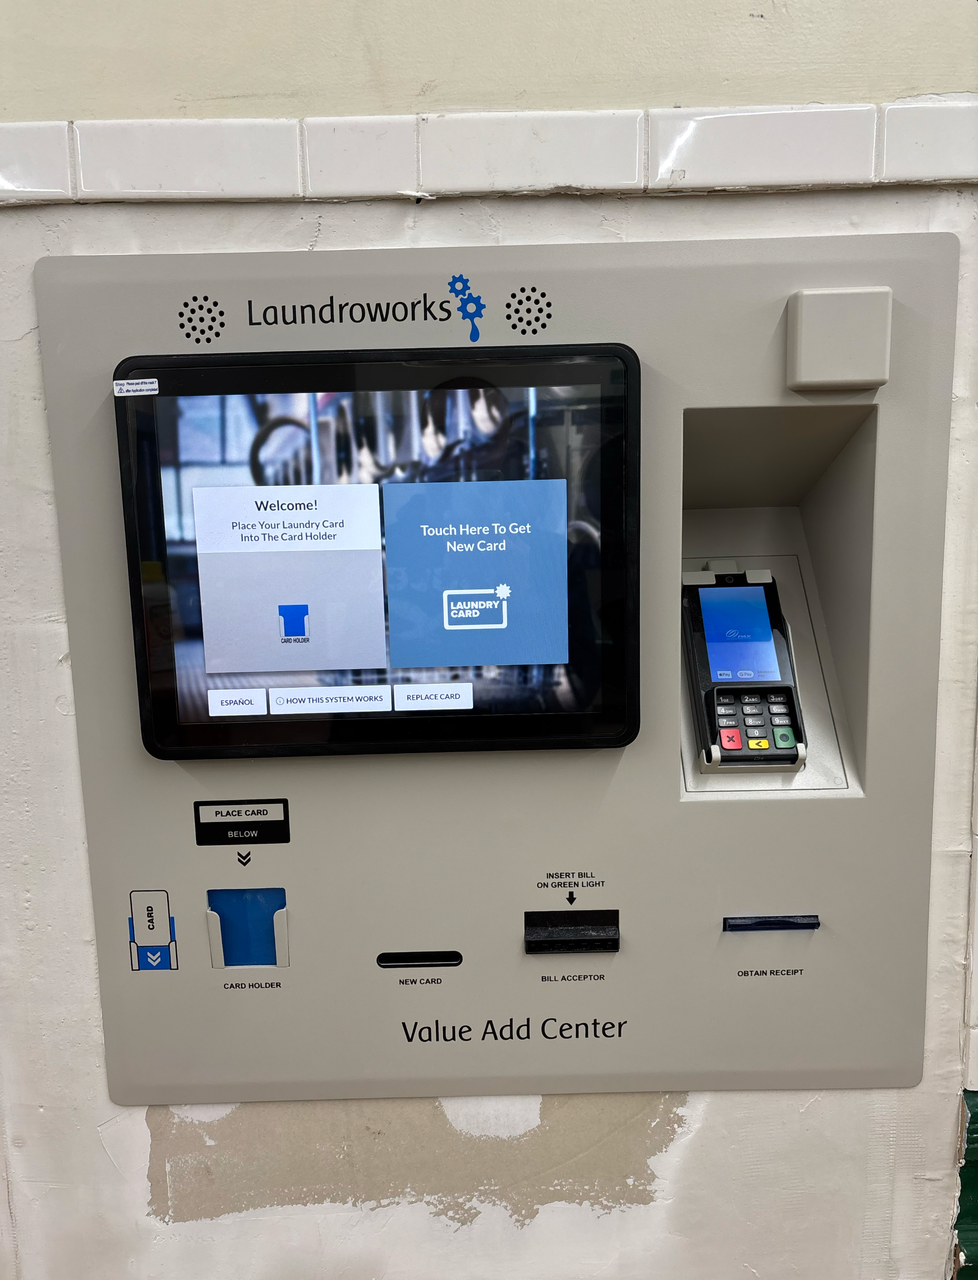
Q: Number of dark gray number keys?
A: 10